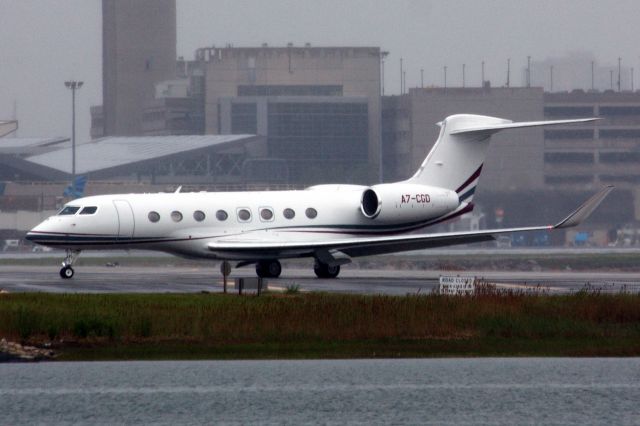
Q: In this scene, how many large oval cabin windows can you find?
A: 8